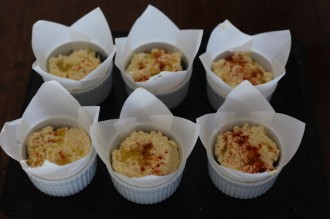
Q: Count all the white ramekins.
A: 6